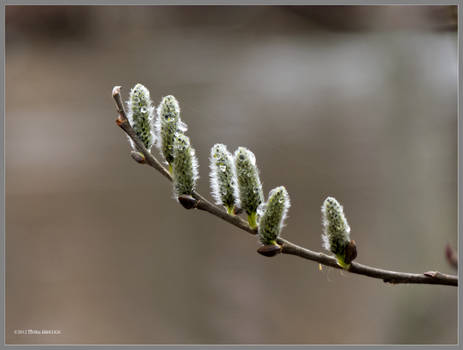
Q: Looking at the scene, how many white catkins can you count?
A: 7